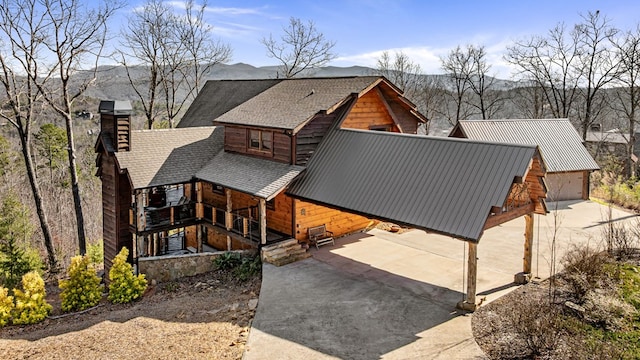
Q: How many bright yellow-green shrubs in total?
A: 4